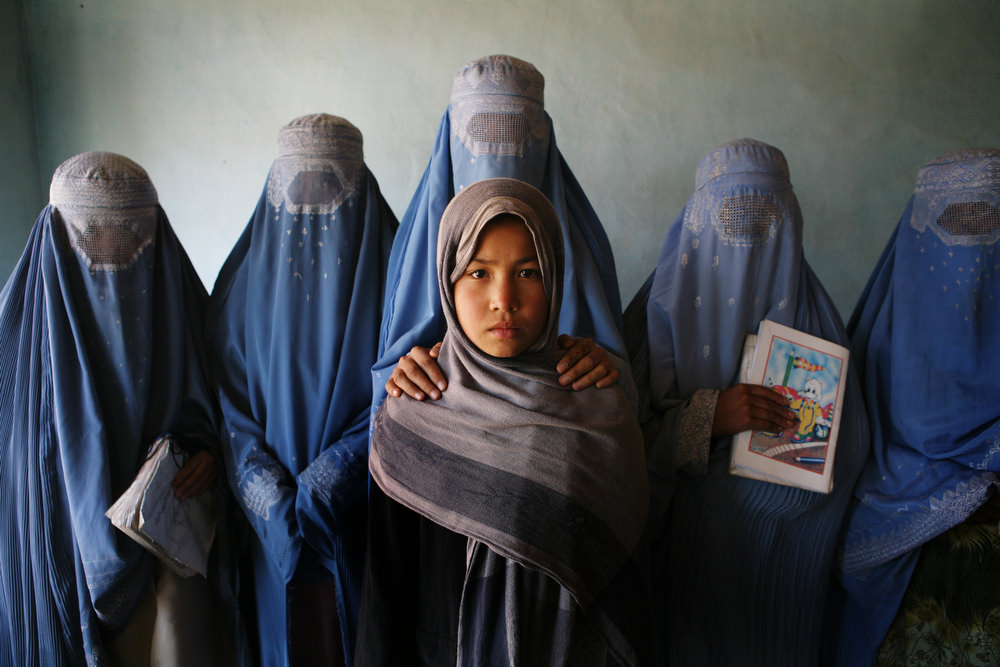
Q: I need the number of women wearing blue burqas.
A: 5